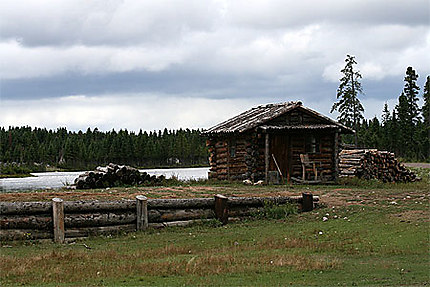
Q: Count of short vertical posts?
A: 4